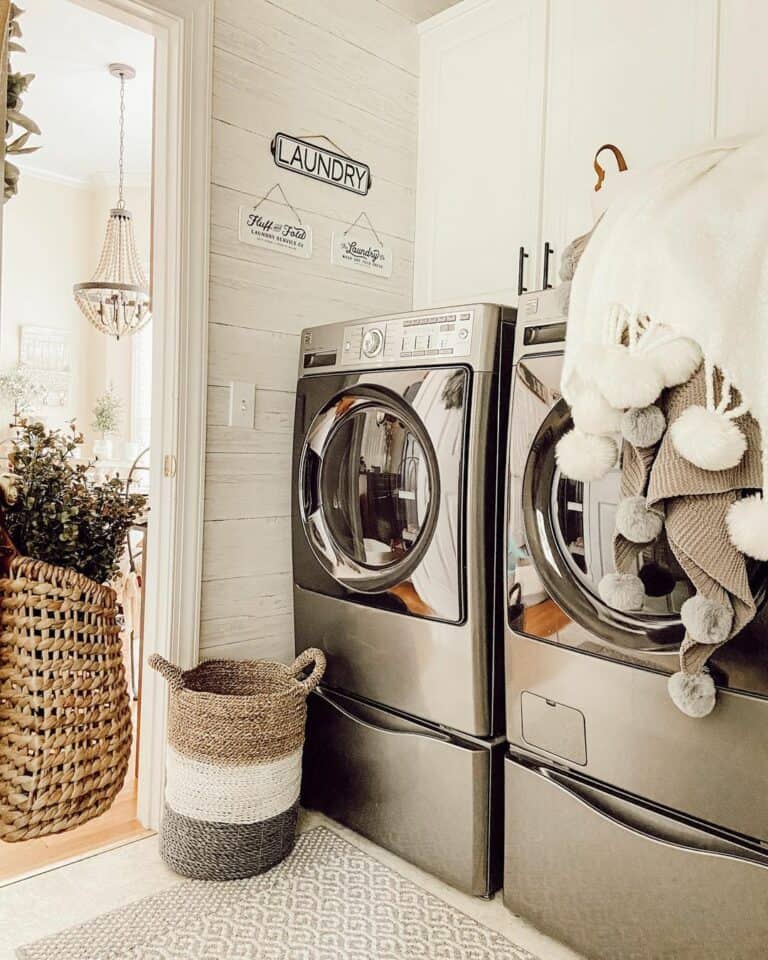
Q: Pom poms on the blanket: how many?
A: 11